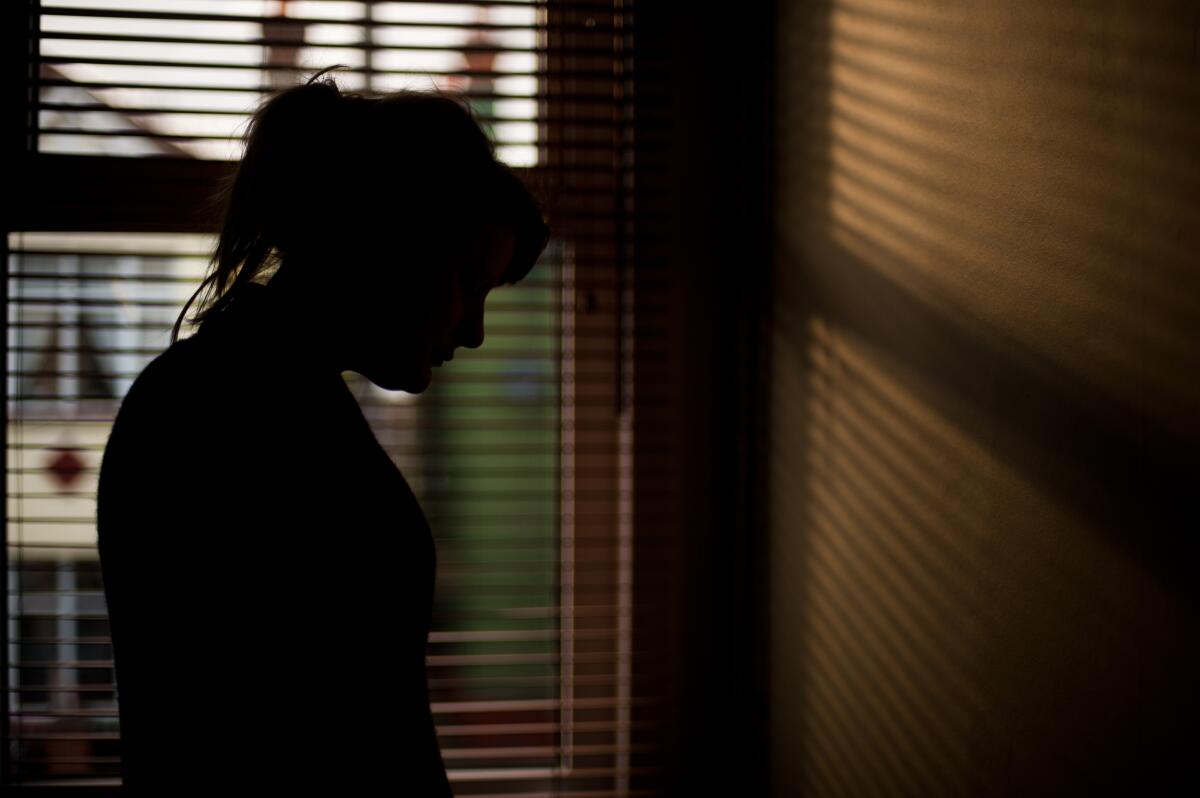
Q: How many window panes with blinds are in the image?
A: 2